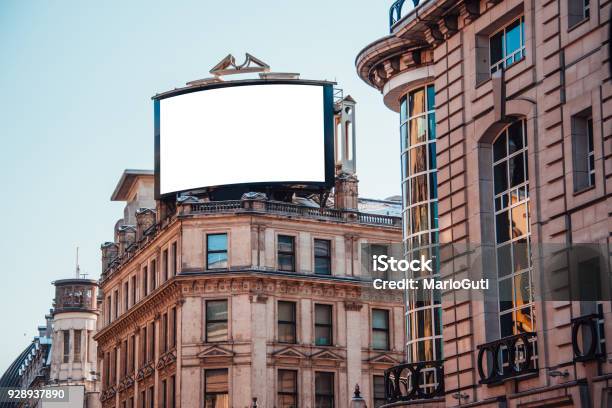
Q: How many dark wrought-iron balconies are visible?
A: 3